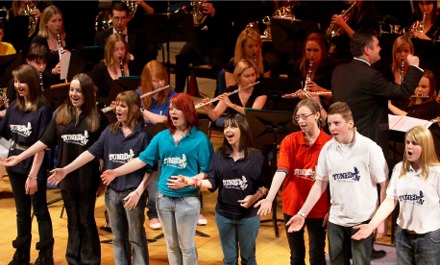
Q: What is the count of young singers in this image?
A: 8